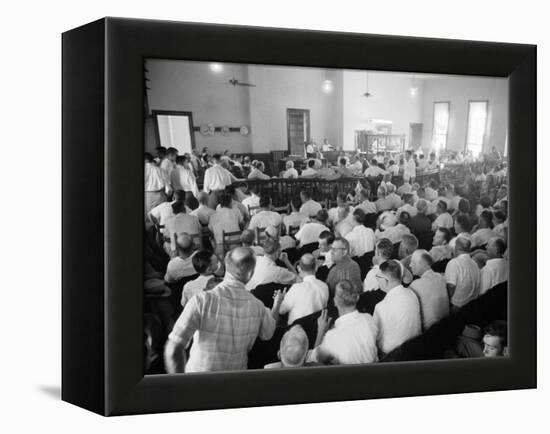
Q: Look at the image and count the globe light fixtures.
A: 3